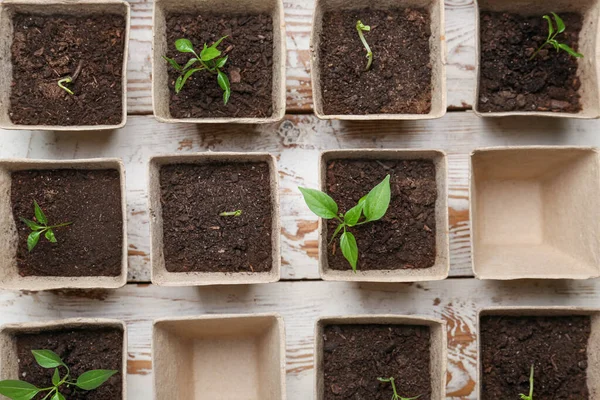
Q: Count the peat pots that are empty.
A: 2